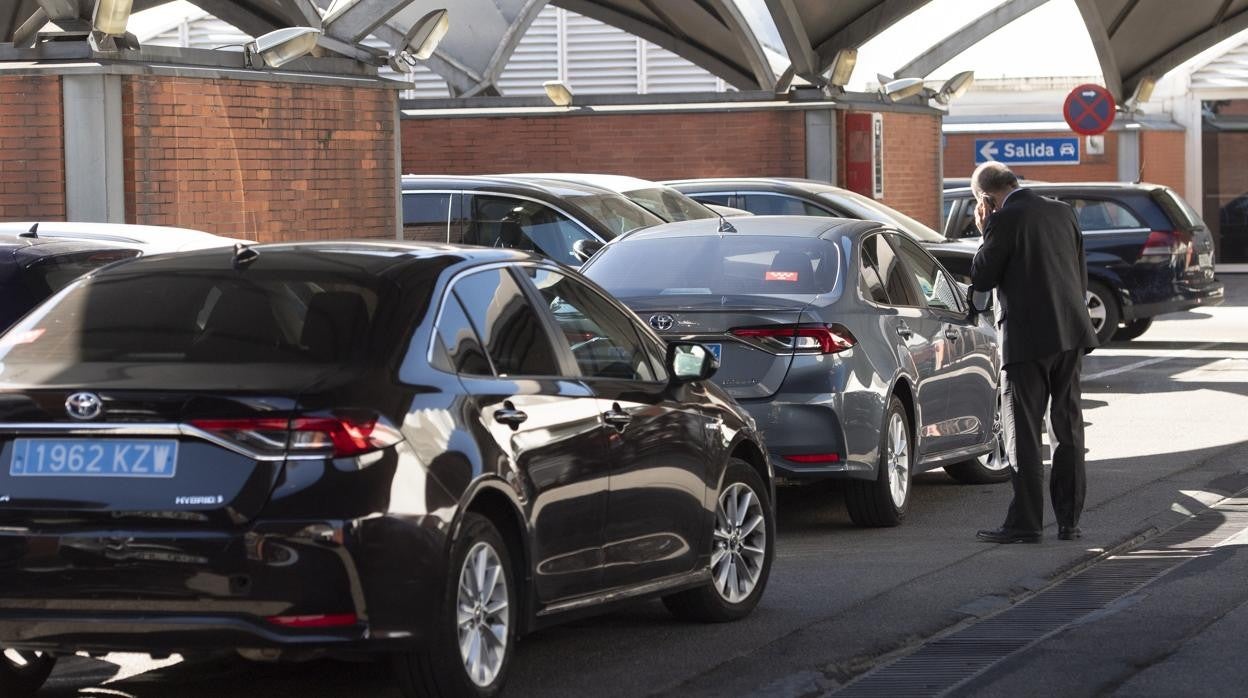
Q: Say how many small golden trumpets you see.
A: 0